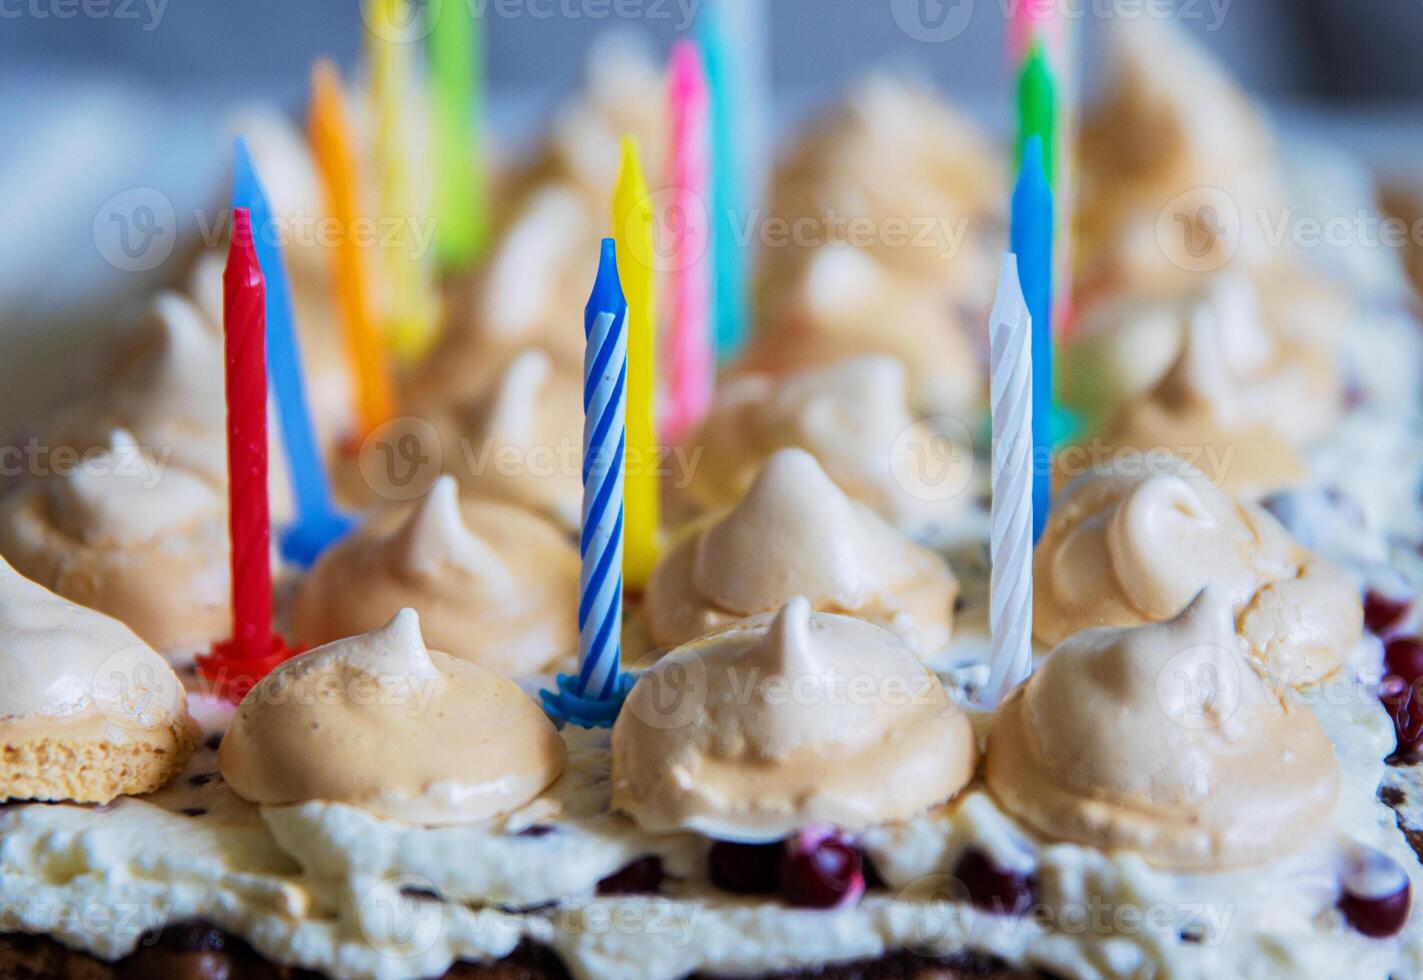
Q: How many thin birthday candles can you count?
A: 13